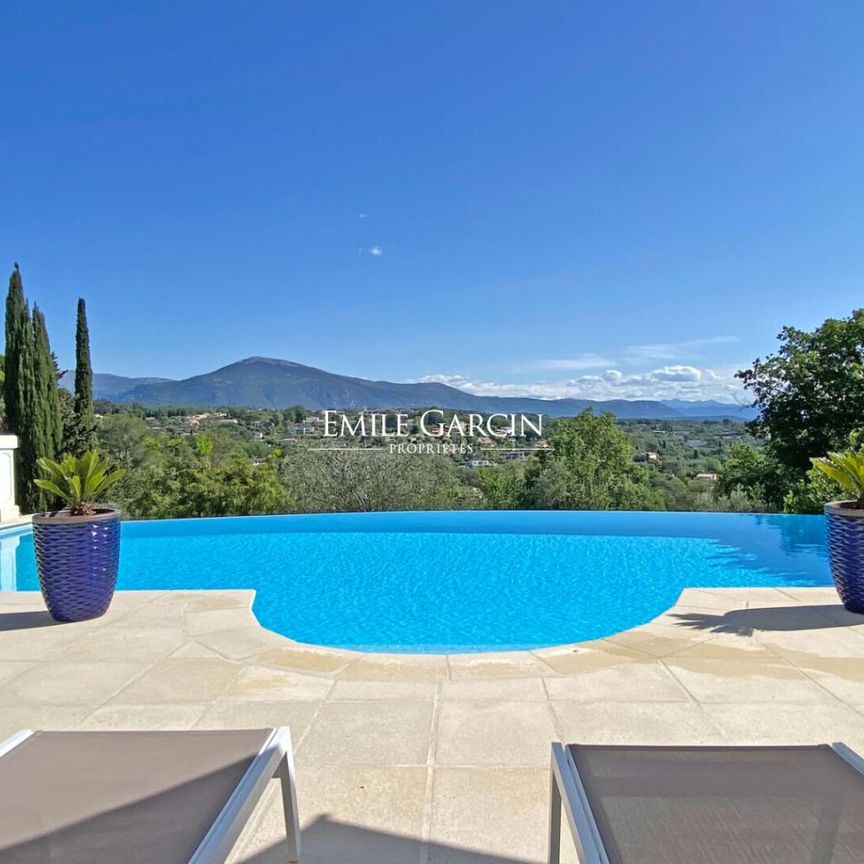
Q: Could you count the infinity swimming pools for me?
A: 1